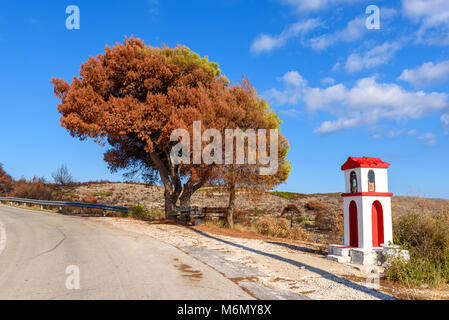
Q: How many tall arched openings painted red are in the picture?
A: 2